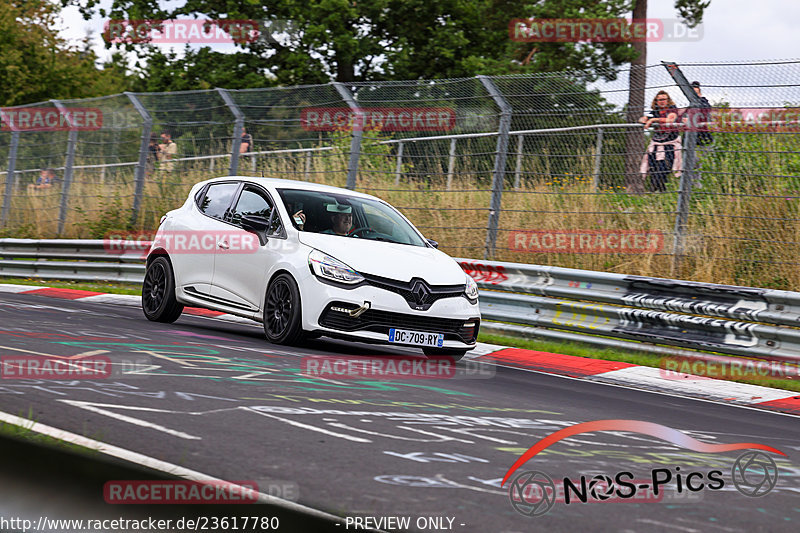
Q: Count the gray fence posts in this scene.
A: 7